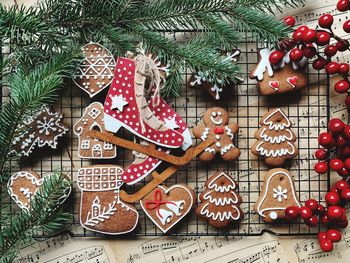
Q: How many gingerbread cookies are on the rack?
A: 12